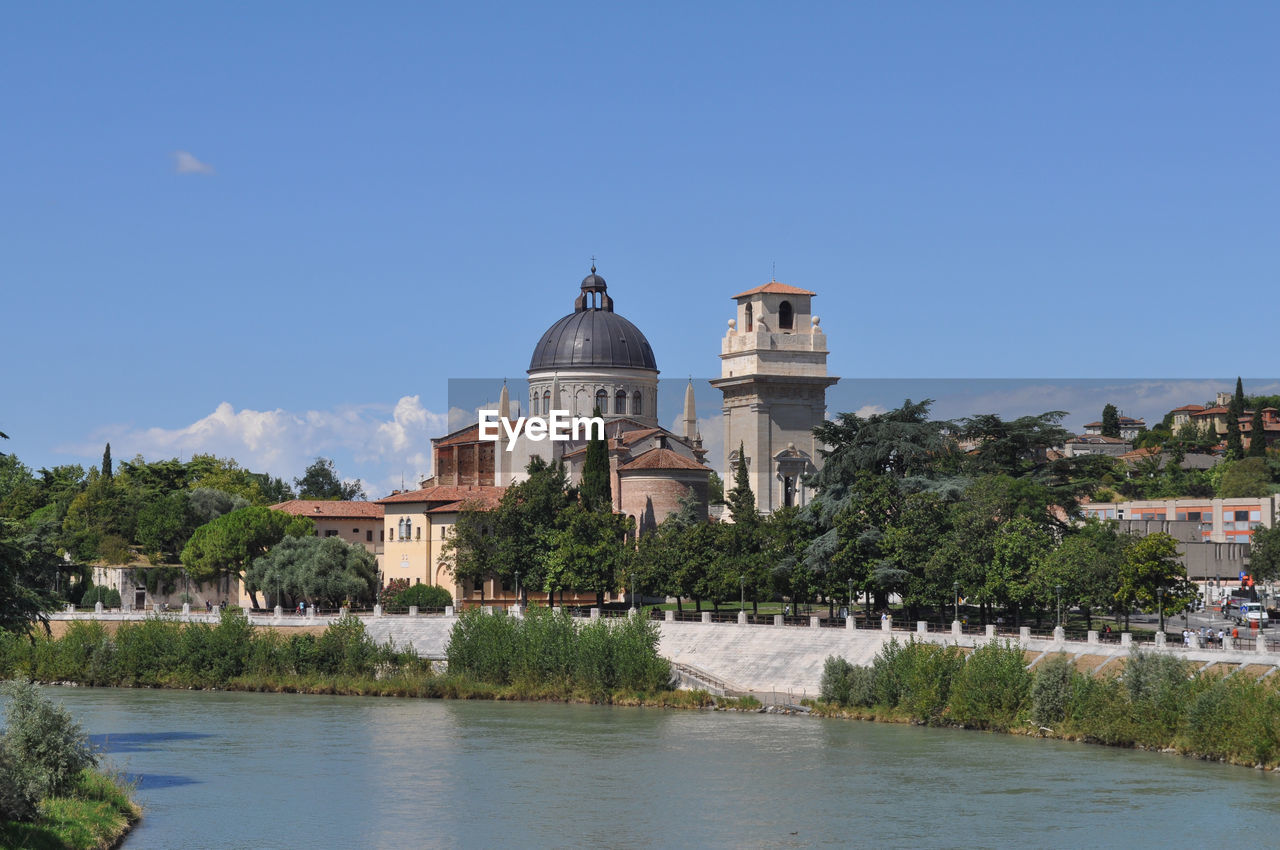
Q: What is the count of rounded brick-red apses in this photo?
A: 1